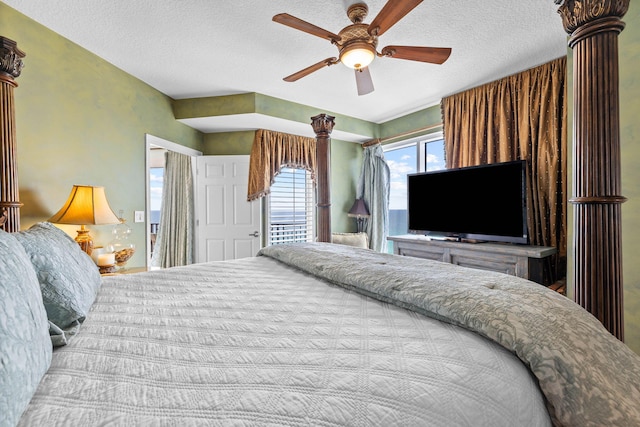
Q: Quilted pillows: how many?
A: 2